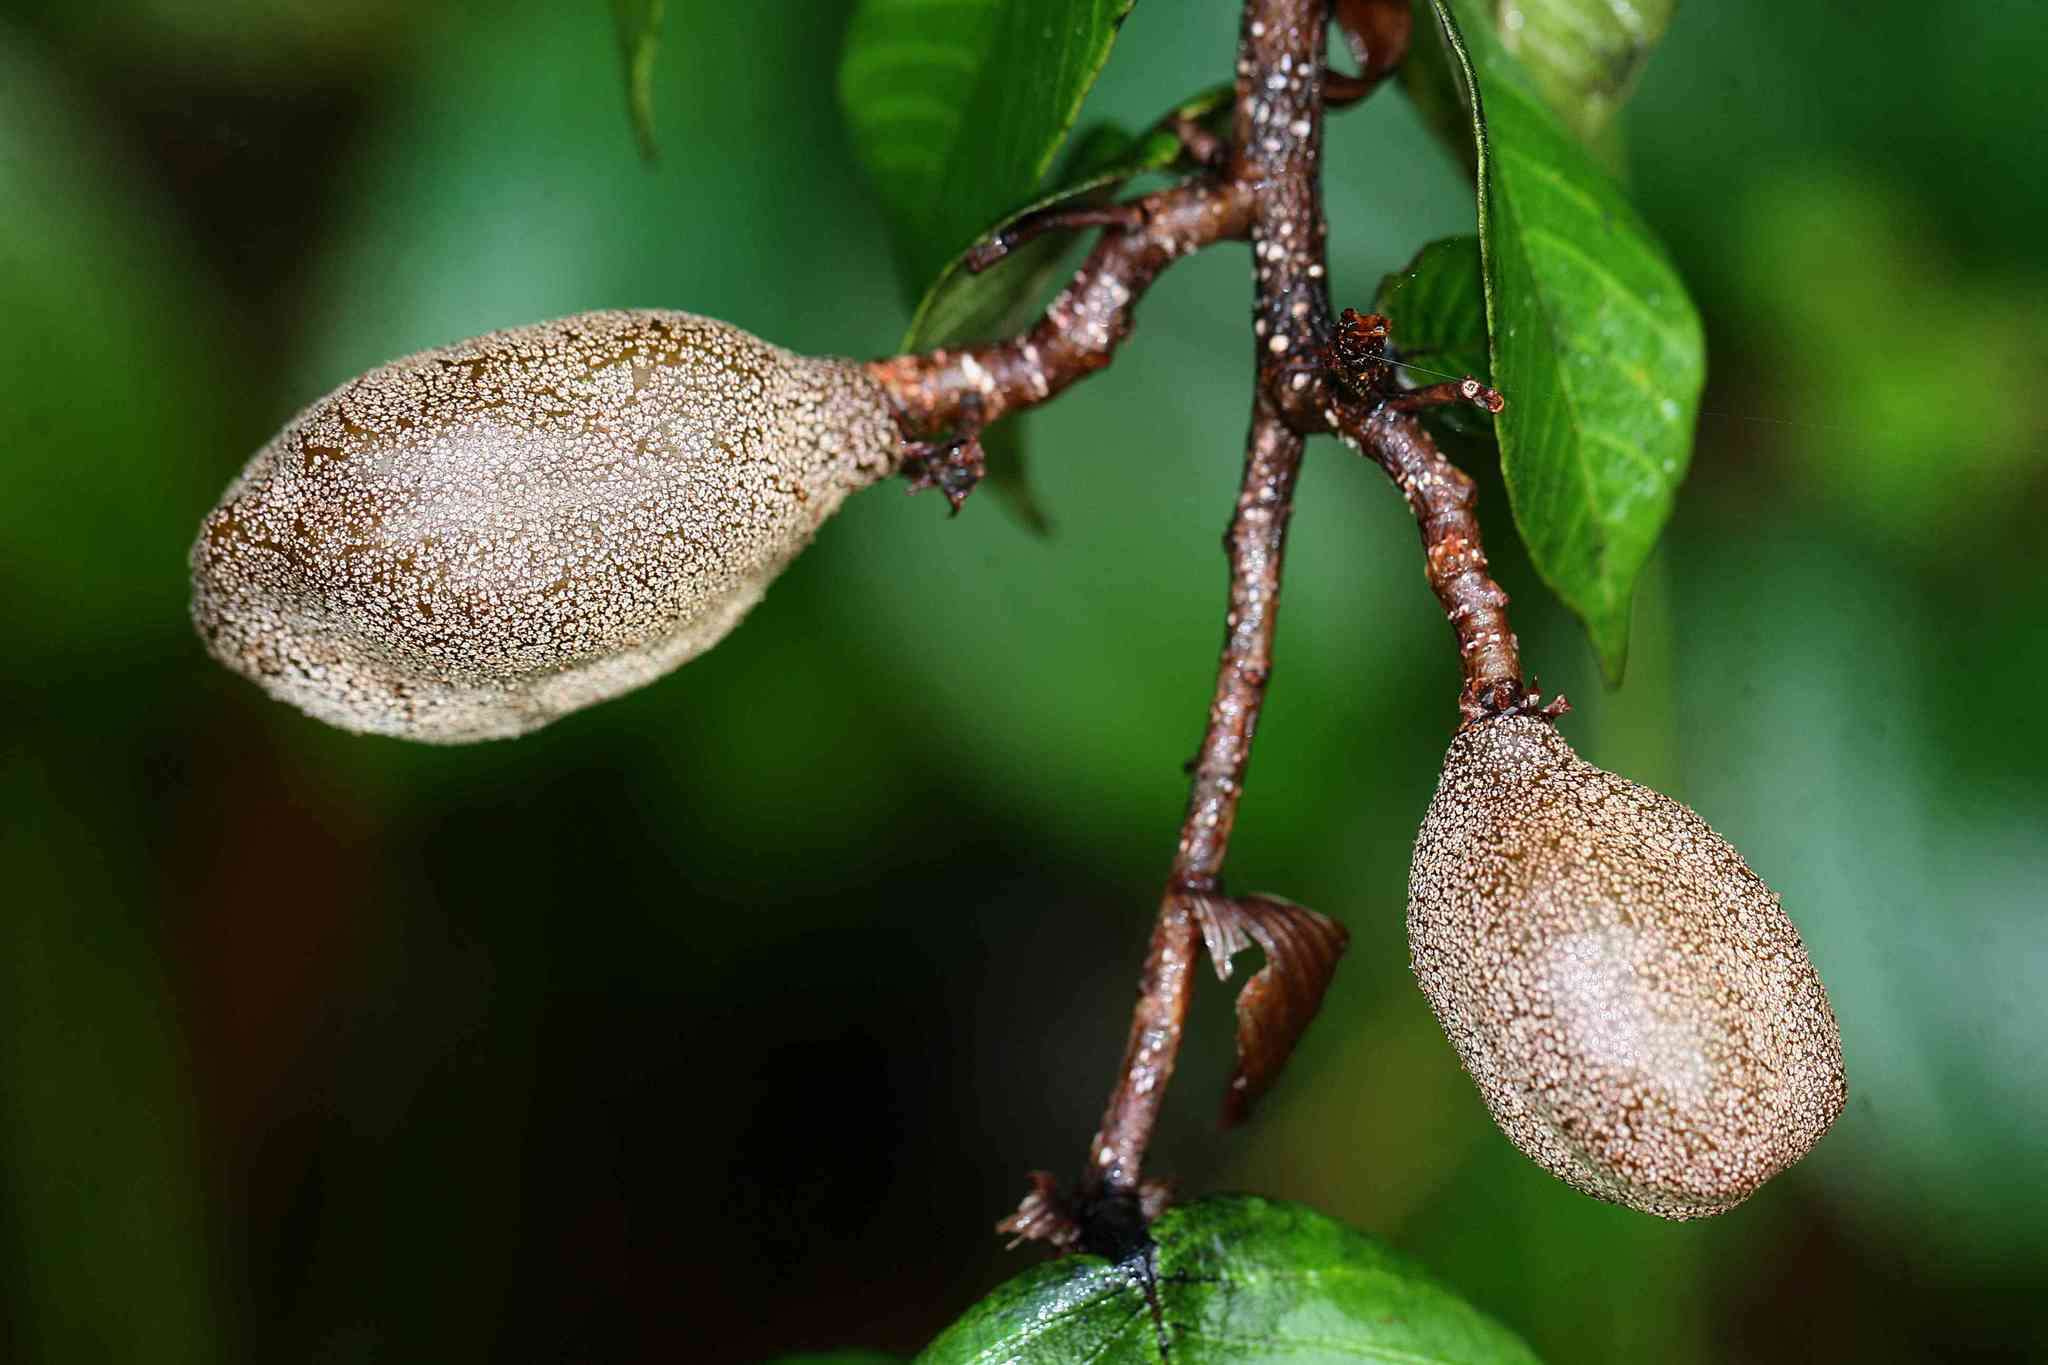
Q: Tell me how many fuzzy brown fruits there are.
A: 2